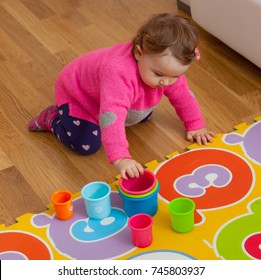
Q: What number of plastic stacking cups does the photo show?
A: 7